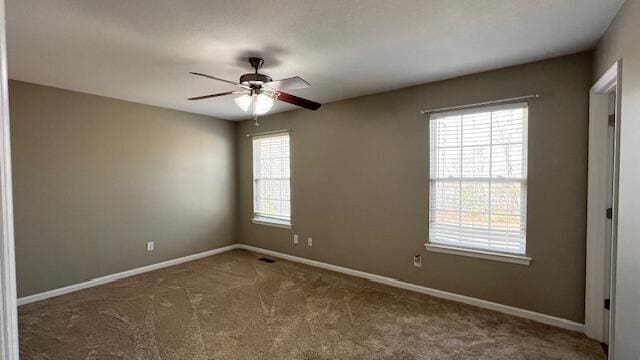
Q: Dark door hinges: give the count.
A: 3